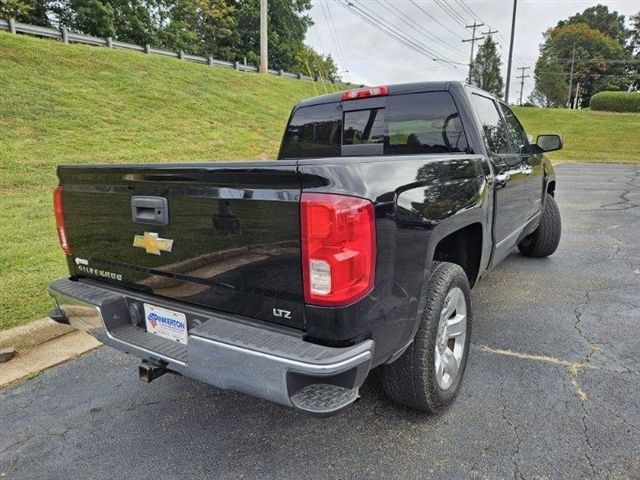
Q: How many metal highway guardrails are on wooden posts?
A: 1